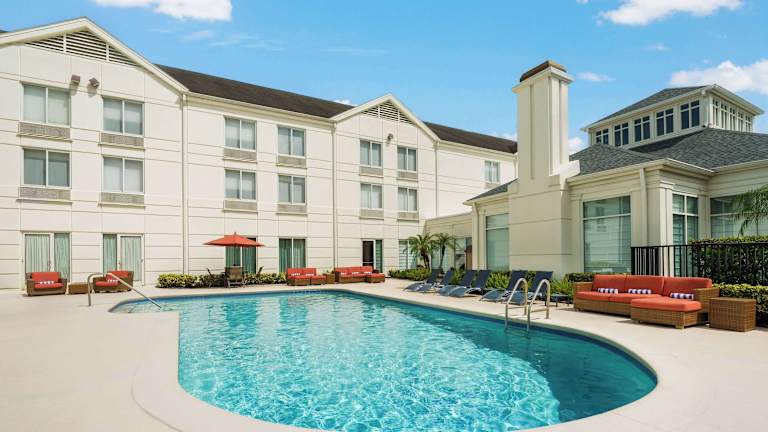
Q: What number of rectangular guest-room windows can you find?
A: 13